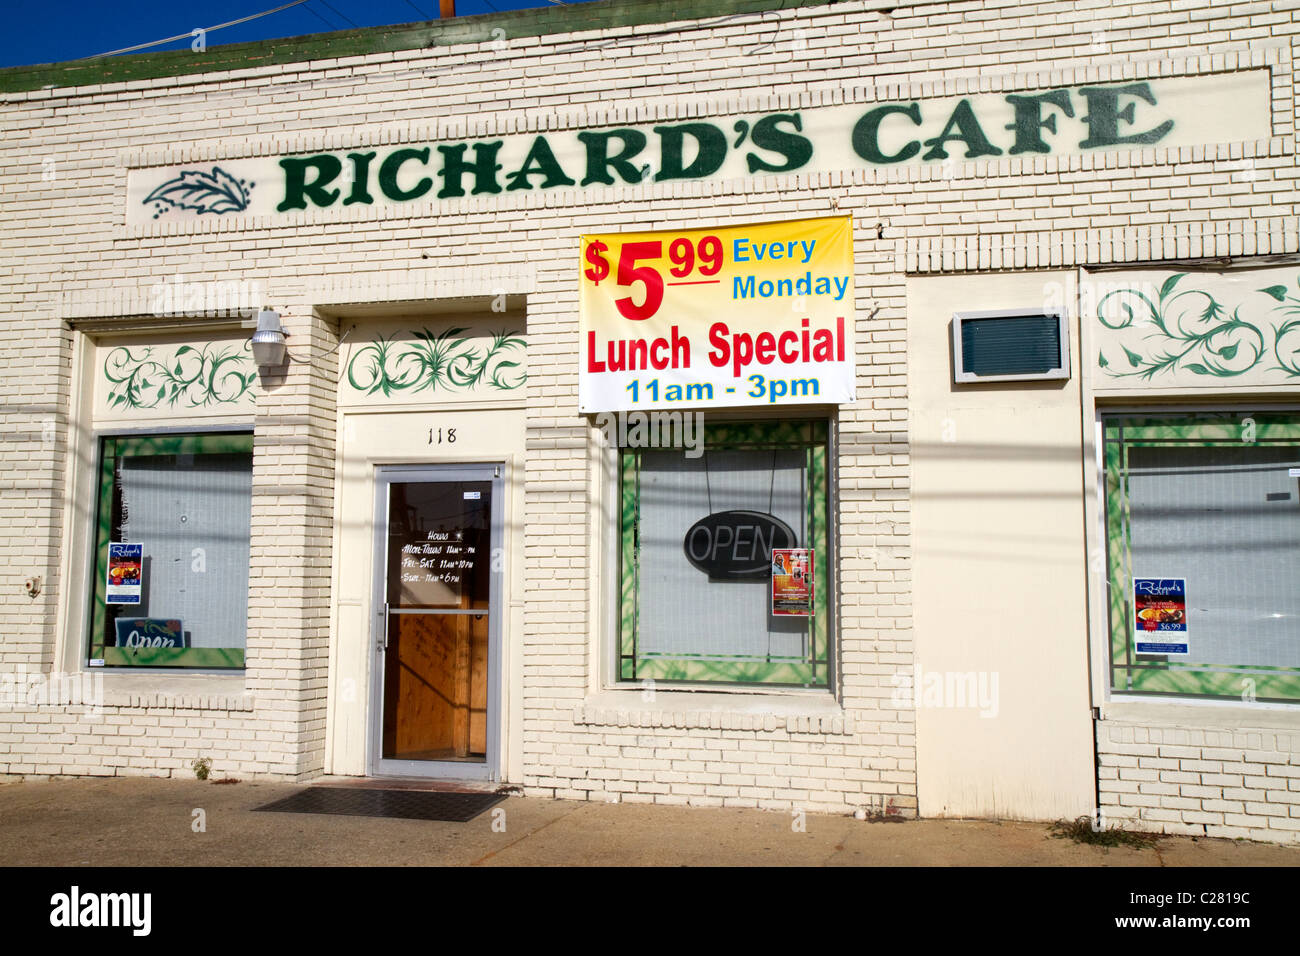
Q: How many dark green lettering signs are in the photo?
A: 1